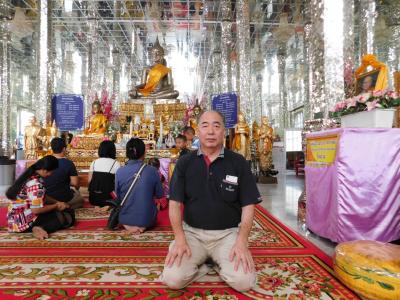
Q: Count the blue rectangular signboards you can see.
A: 2